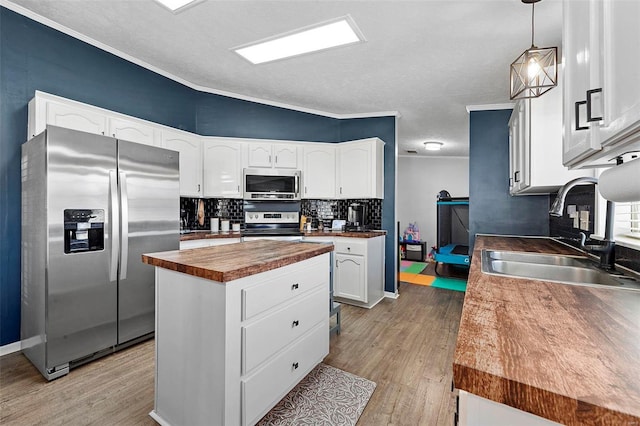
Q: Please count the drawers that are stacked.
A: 3